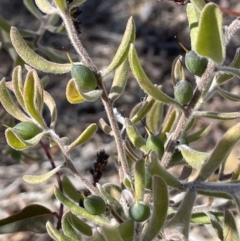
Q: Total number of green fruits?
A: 7